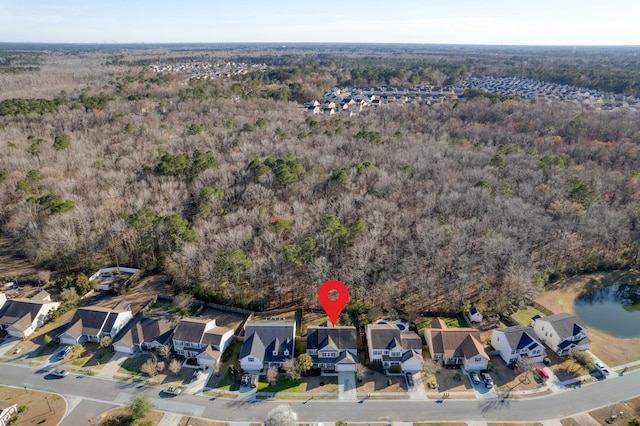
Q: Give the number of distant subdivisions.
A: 2